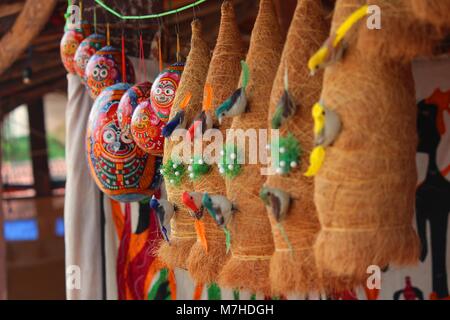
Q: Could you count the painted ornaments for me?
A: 7